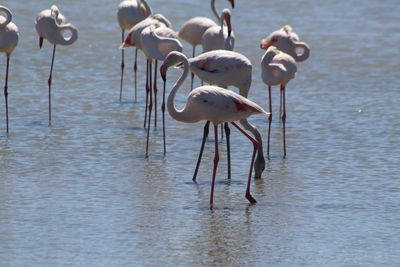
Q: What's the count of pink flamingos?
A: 11